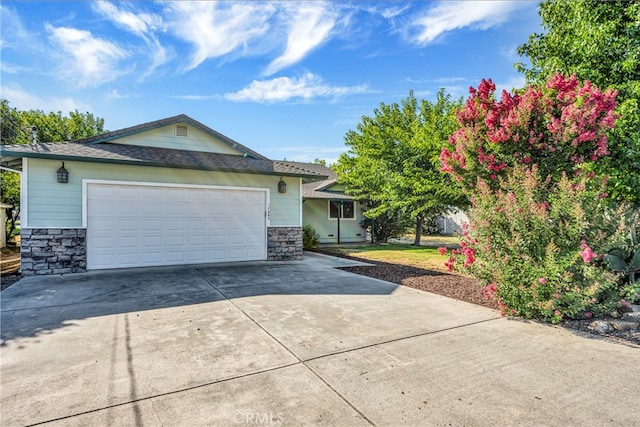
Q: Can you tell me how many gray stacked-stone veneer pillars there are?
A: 2